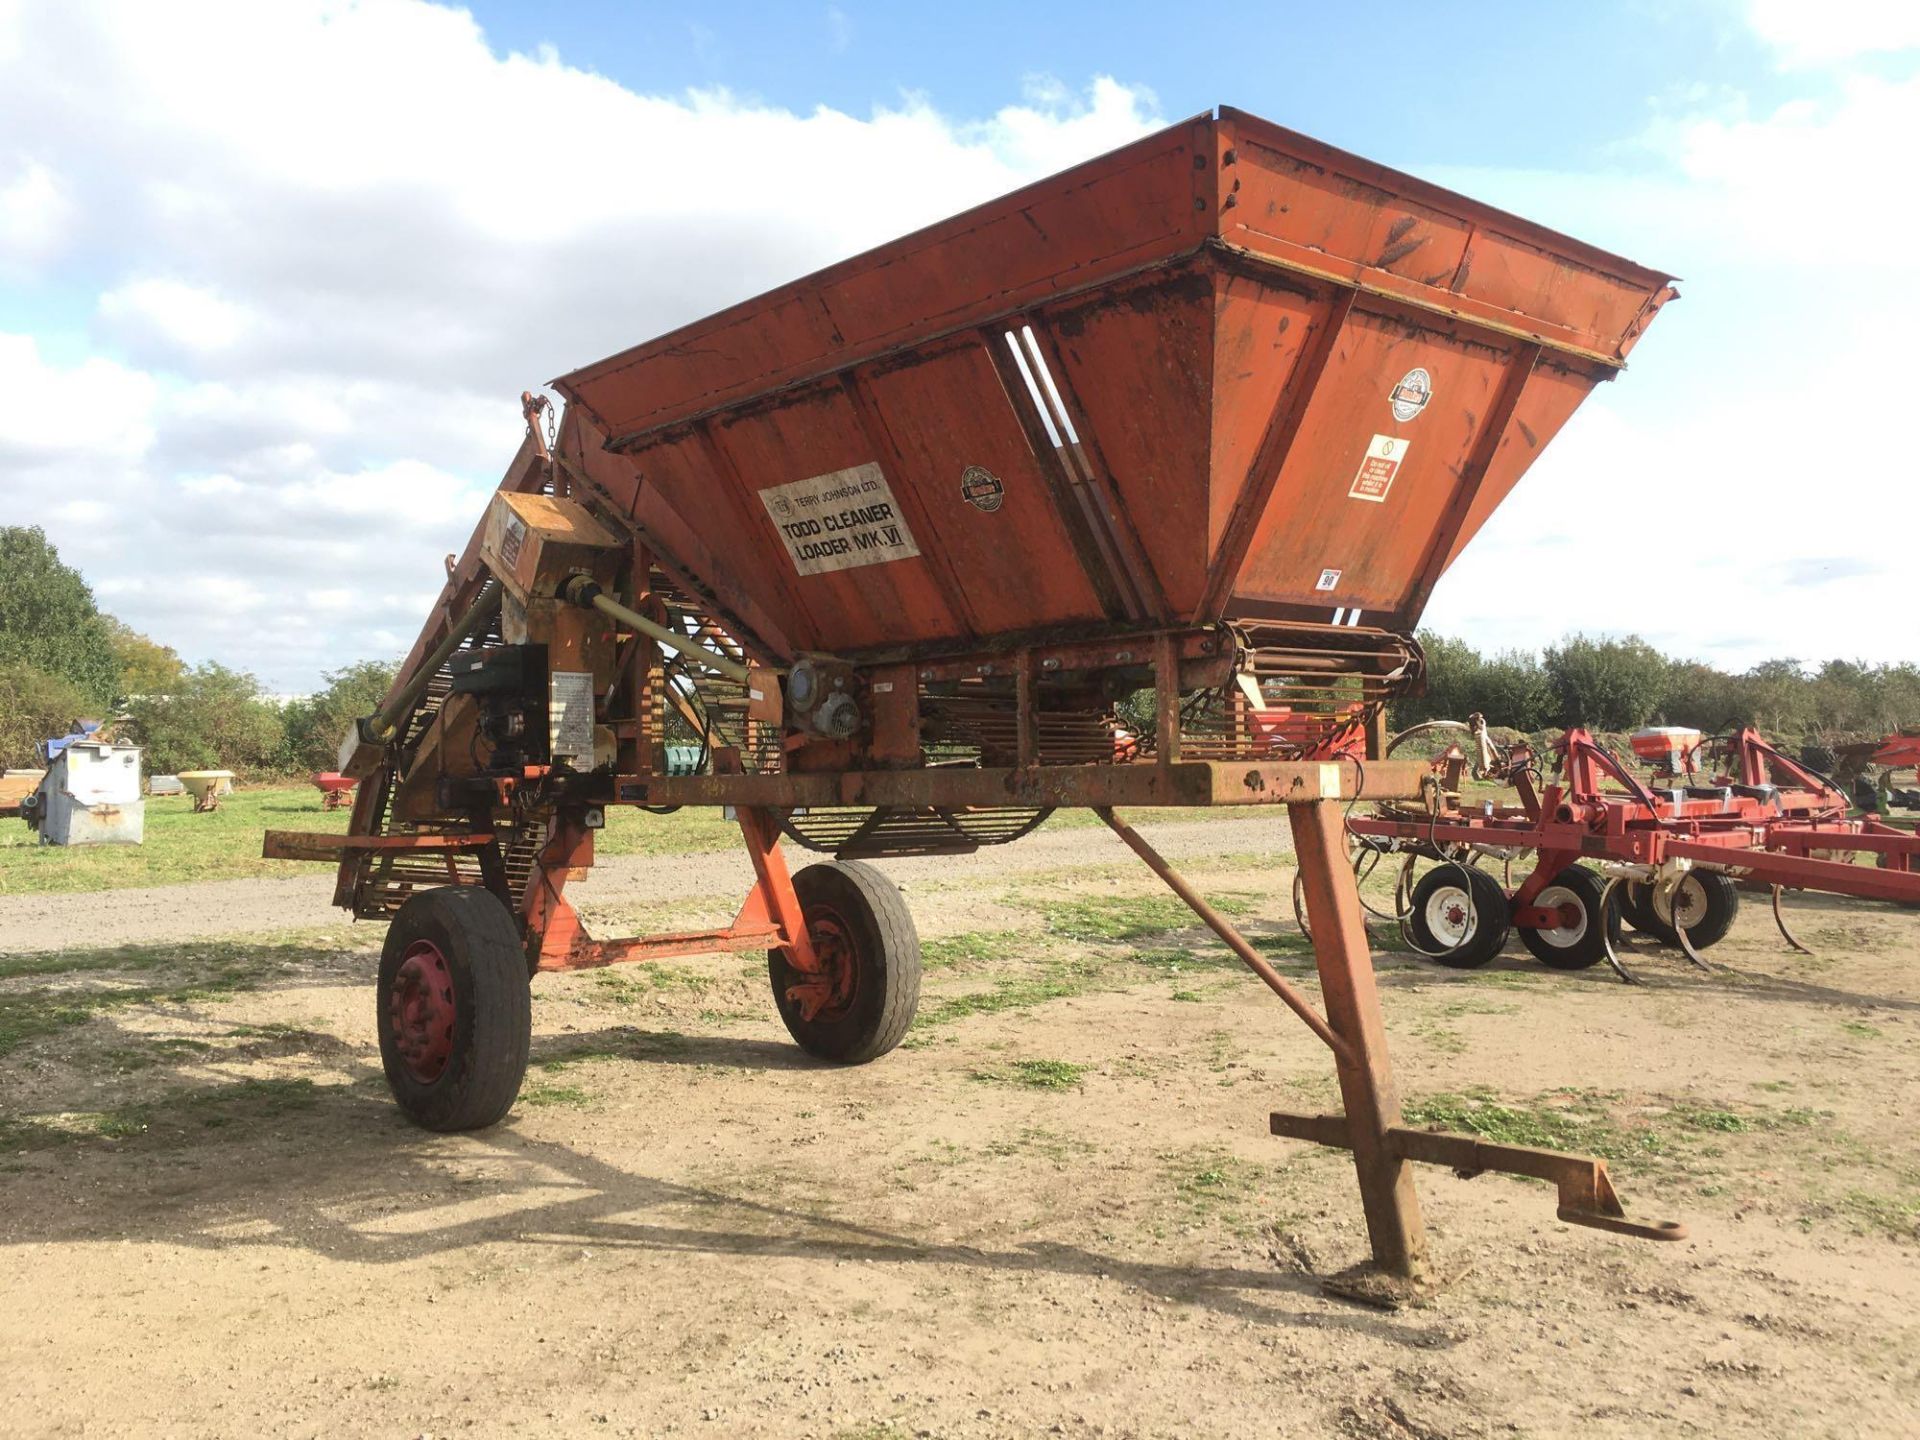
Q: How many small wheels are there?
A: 4